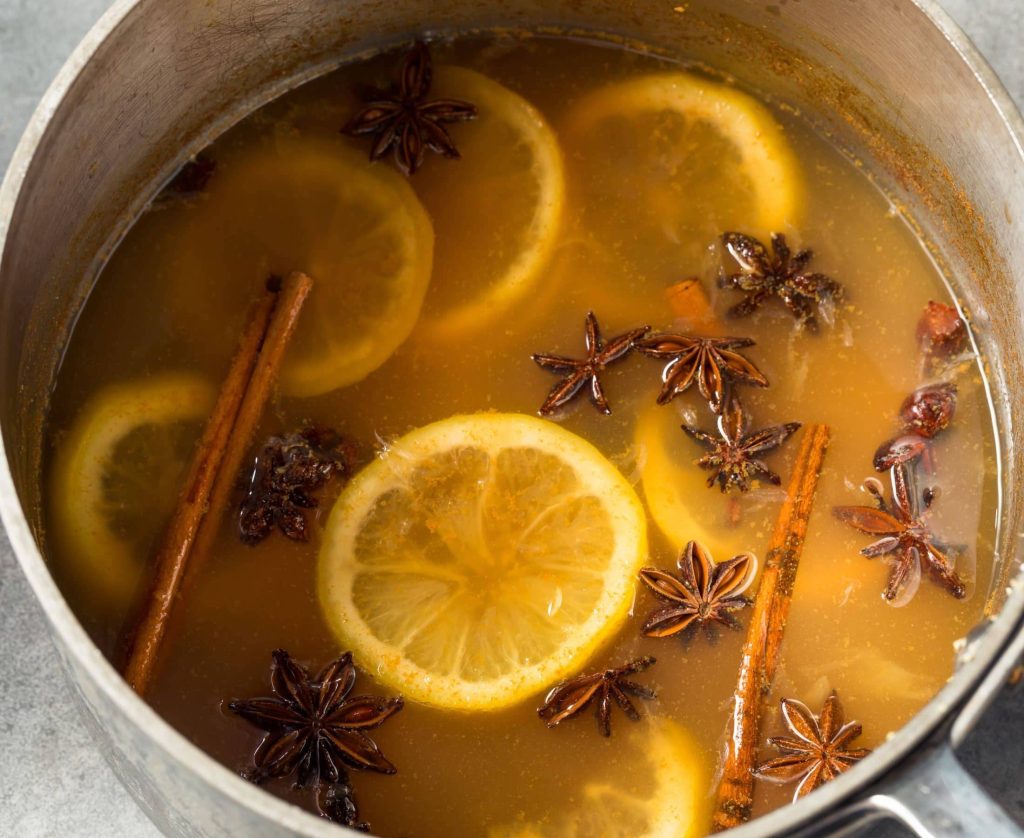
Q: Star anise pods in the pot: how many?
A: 11